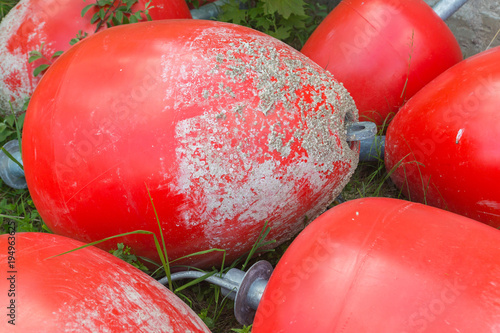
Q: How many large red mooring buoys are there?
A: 6